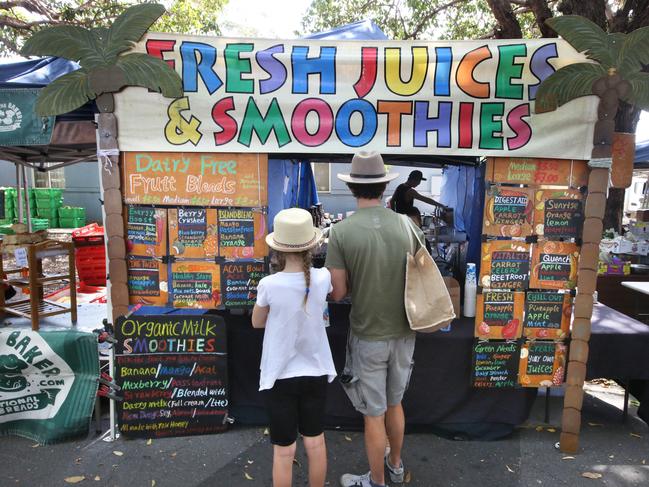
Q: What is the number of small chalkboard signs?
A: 14